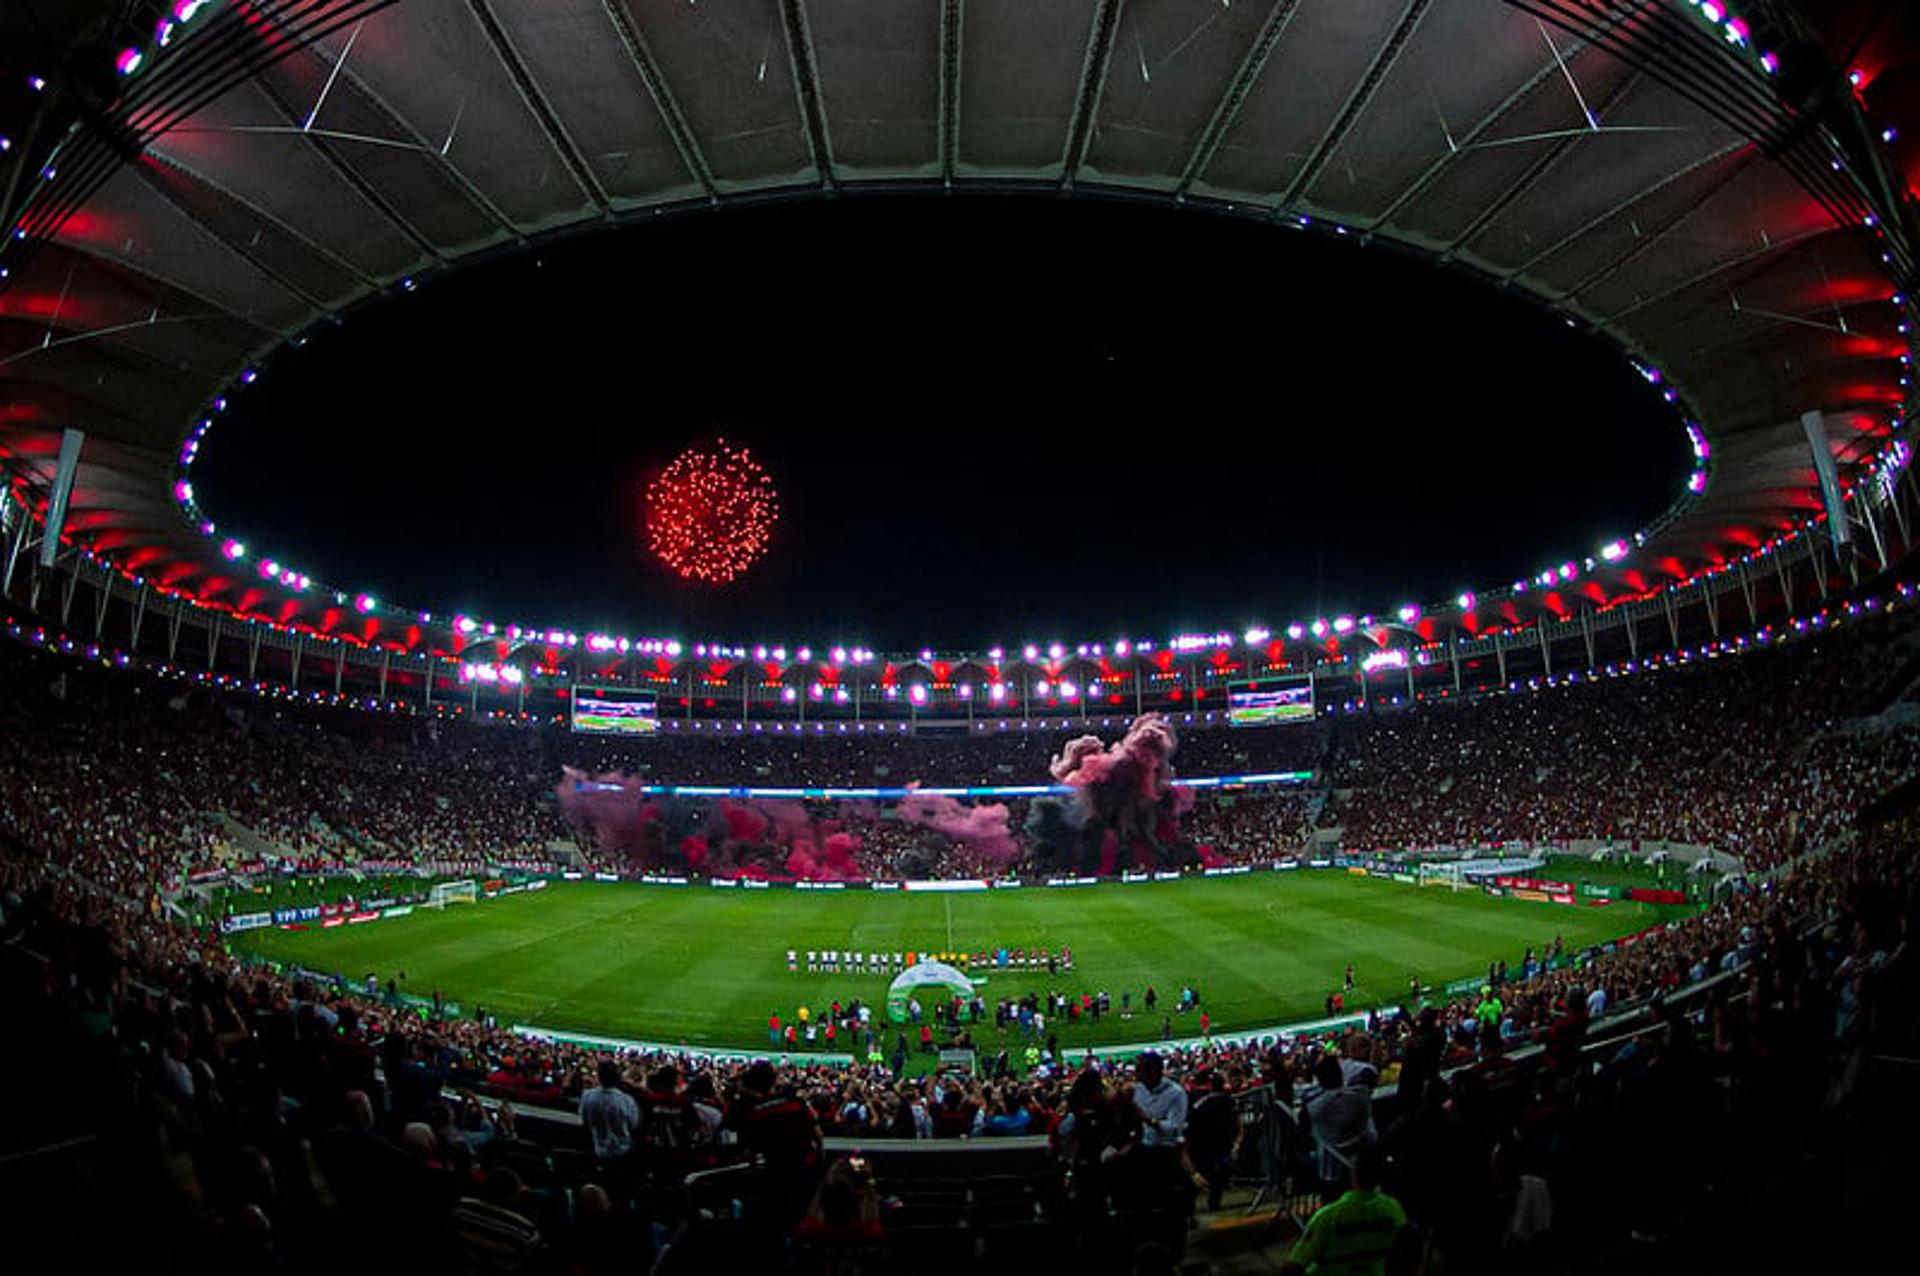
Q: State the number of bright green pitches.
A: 1